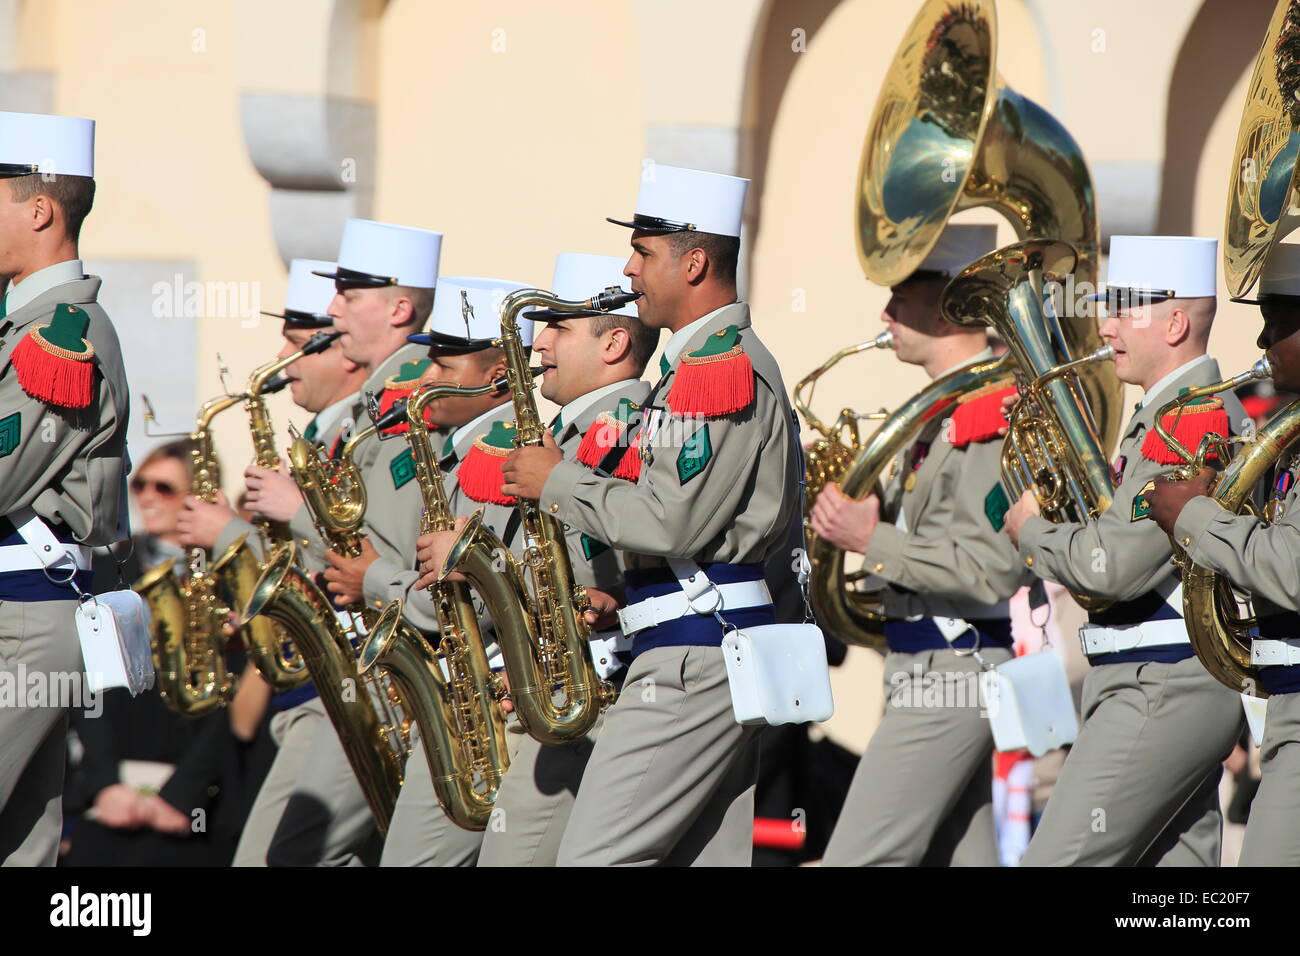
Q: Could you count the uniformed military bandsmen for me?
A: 9